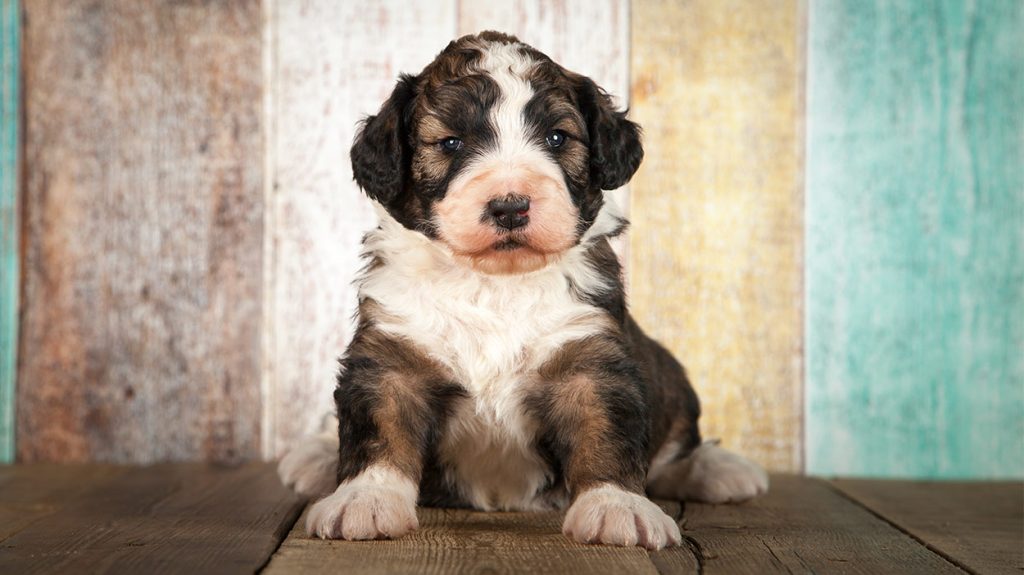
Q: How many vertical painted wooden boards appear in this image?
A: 6